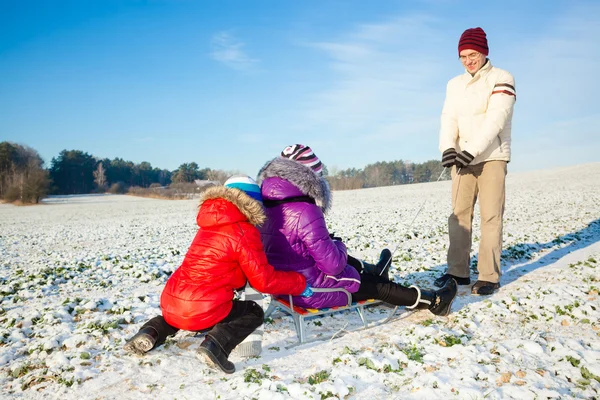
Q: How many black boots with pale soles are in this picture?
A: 2